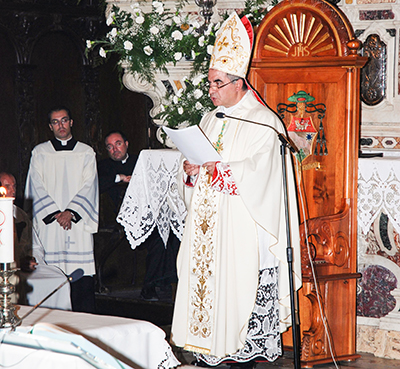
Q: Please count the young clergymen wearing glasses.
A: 1